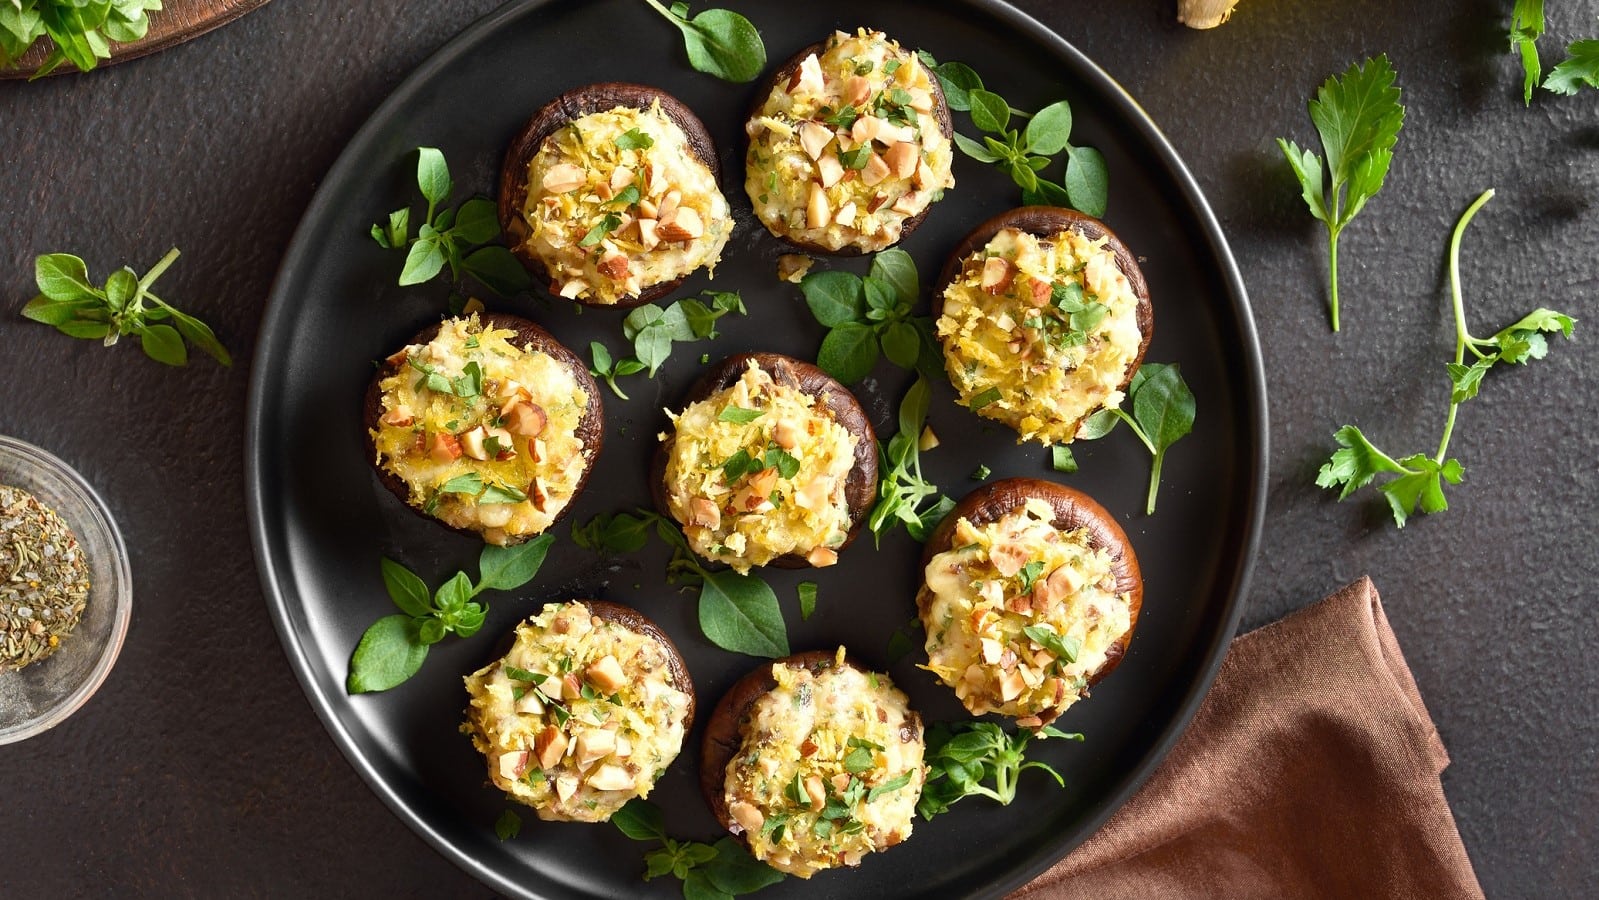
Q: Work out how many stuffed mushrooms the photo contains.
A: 8